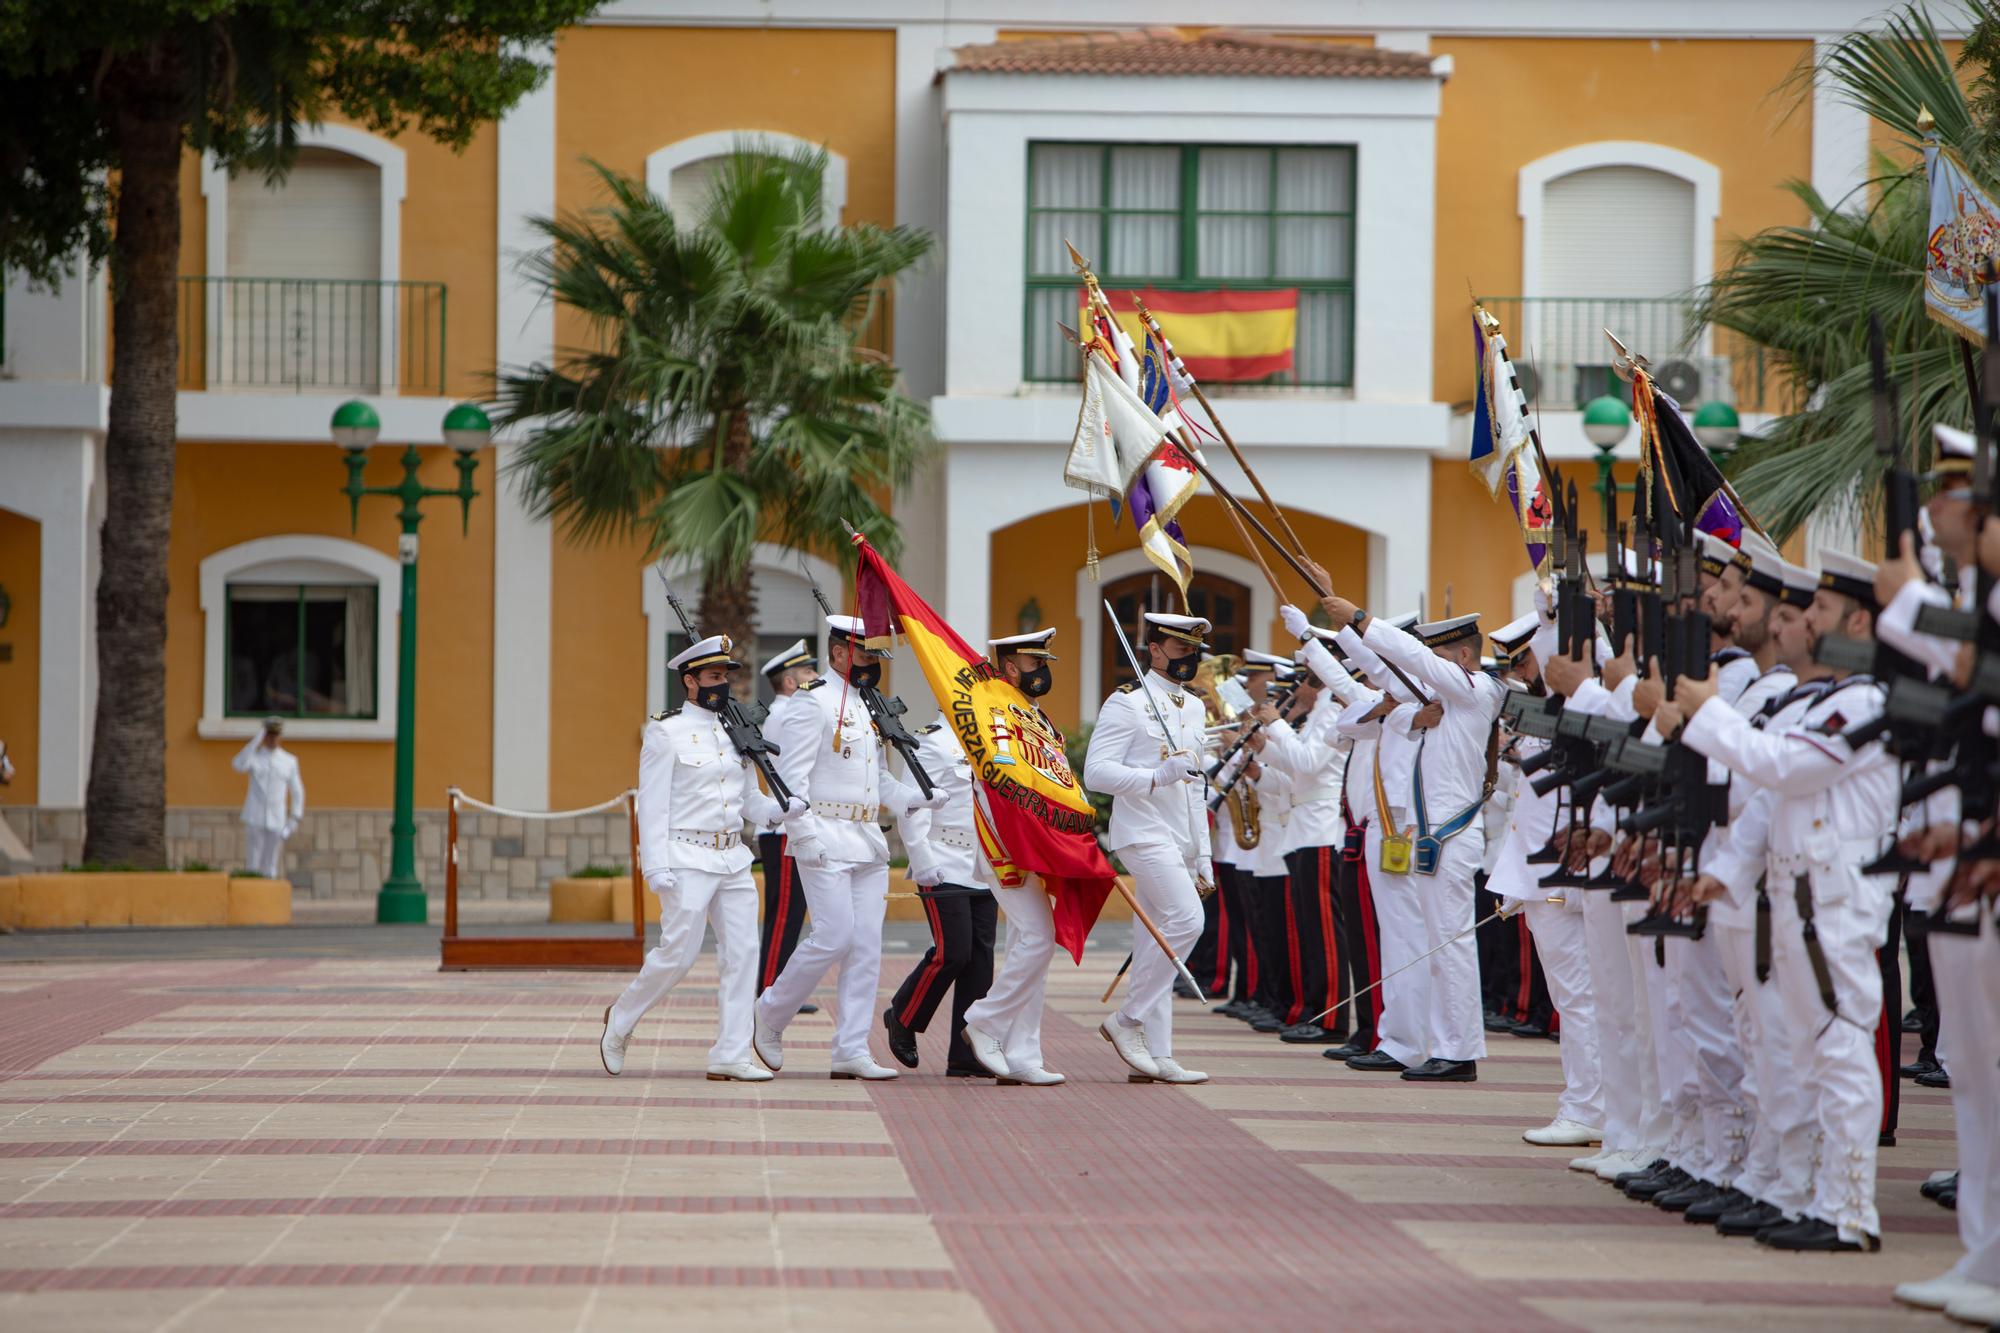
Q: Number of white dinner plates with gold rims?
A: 0